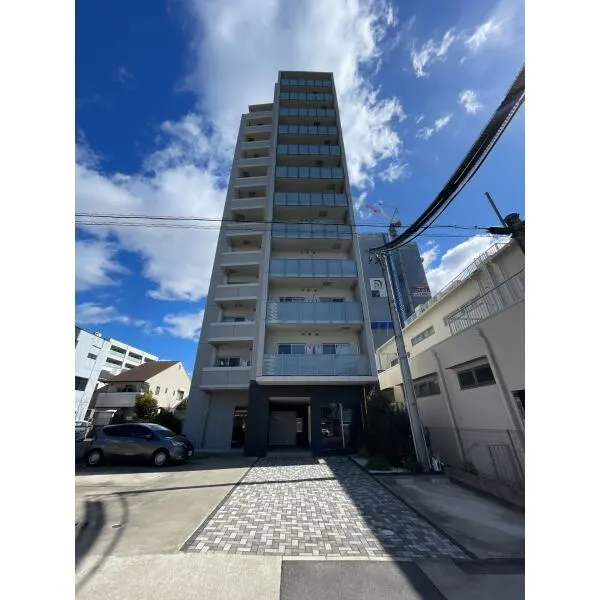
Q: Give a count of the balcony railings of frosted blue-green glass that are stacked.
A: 11